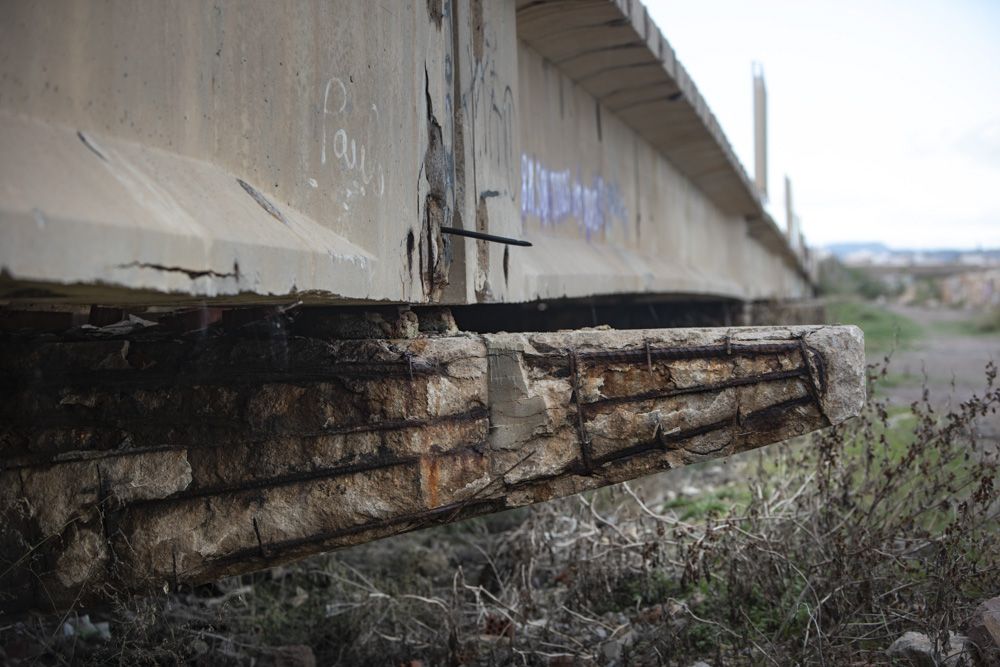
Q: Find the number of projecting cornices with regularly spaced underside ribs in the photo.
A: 1